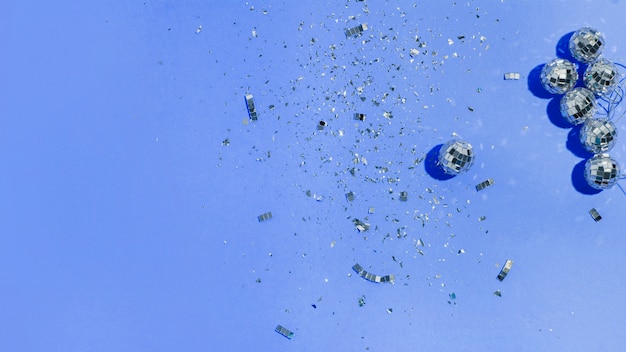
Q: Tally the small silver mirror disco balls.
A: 7